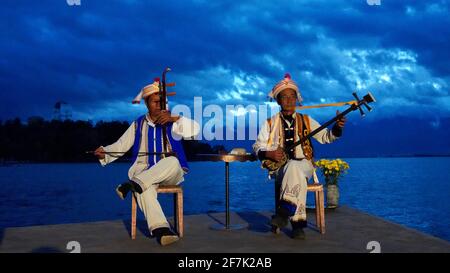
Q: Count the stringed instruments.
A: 2